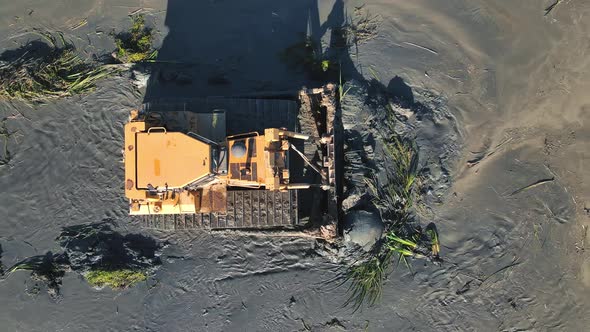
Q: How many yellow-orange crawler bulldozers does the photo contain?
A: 1